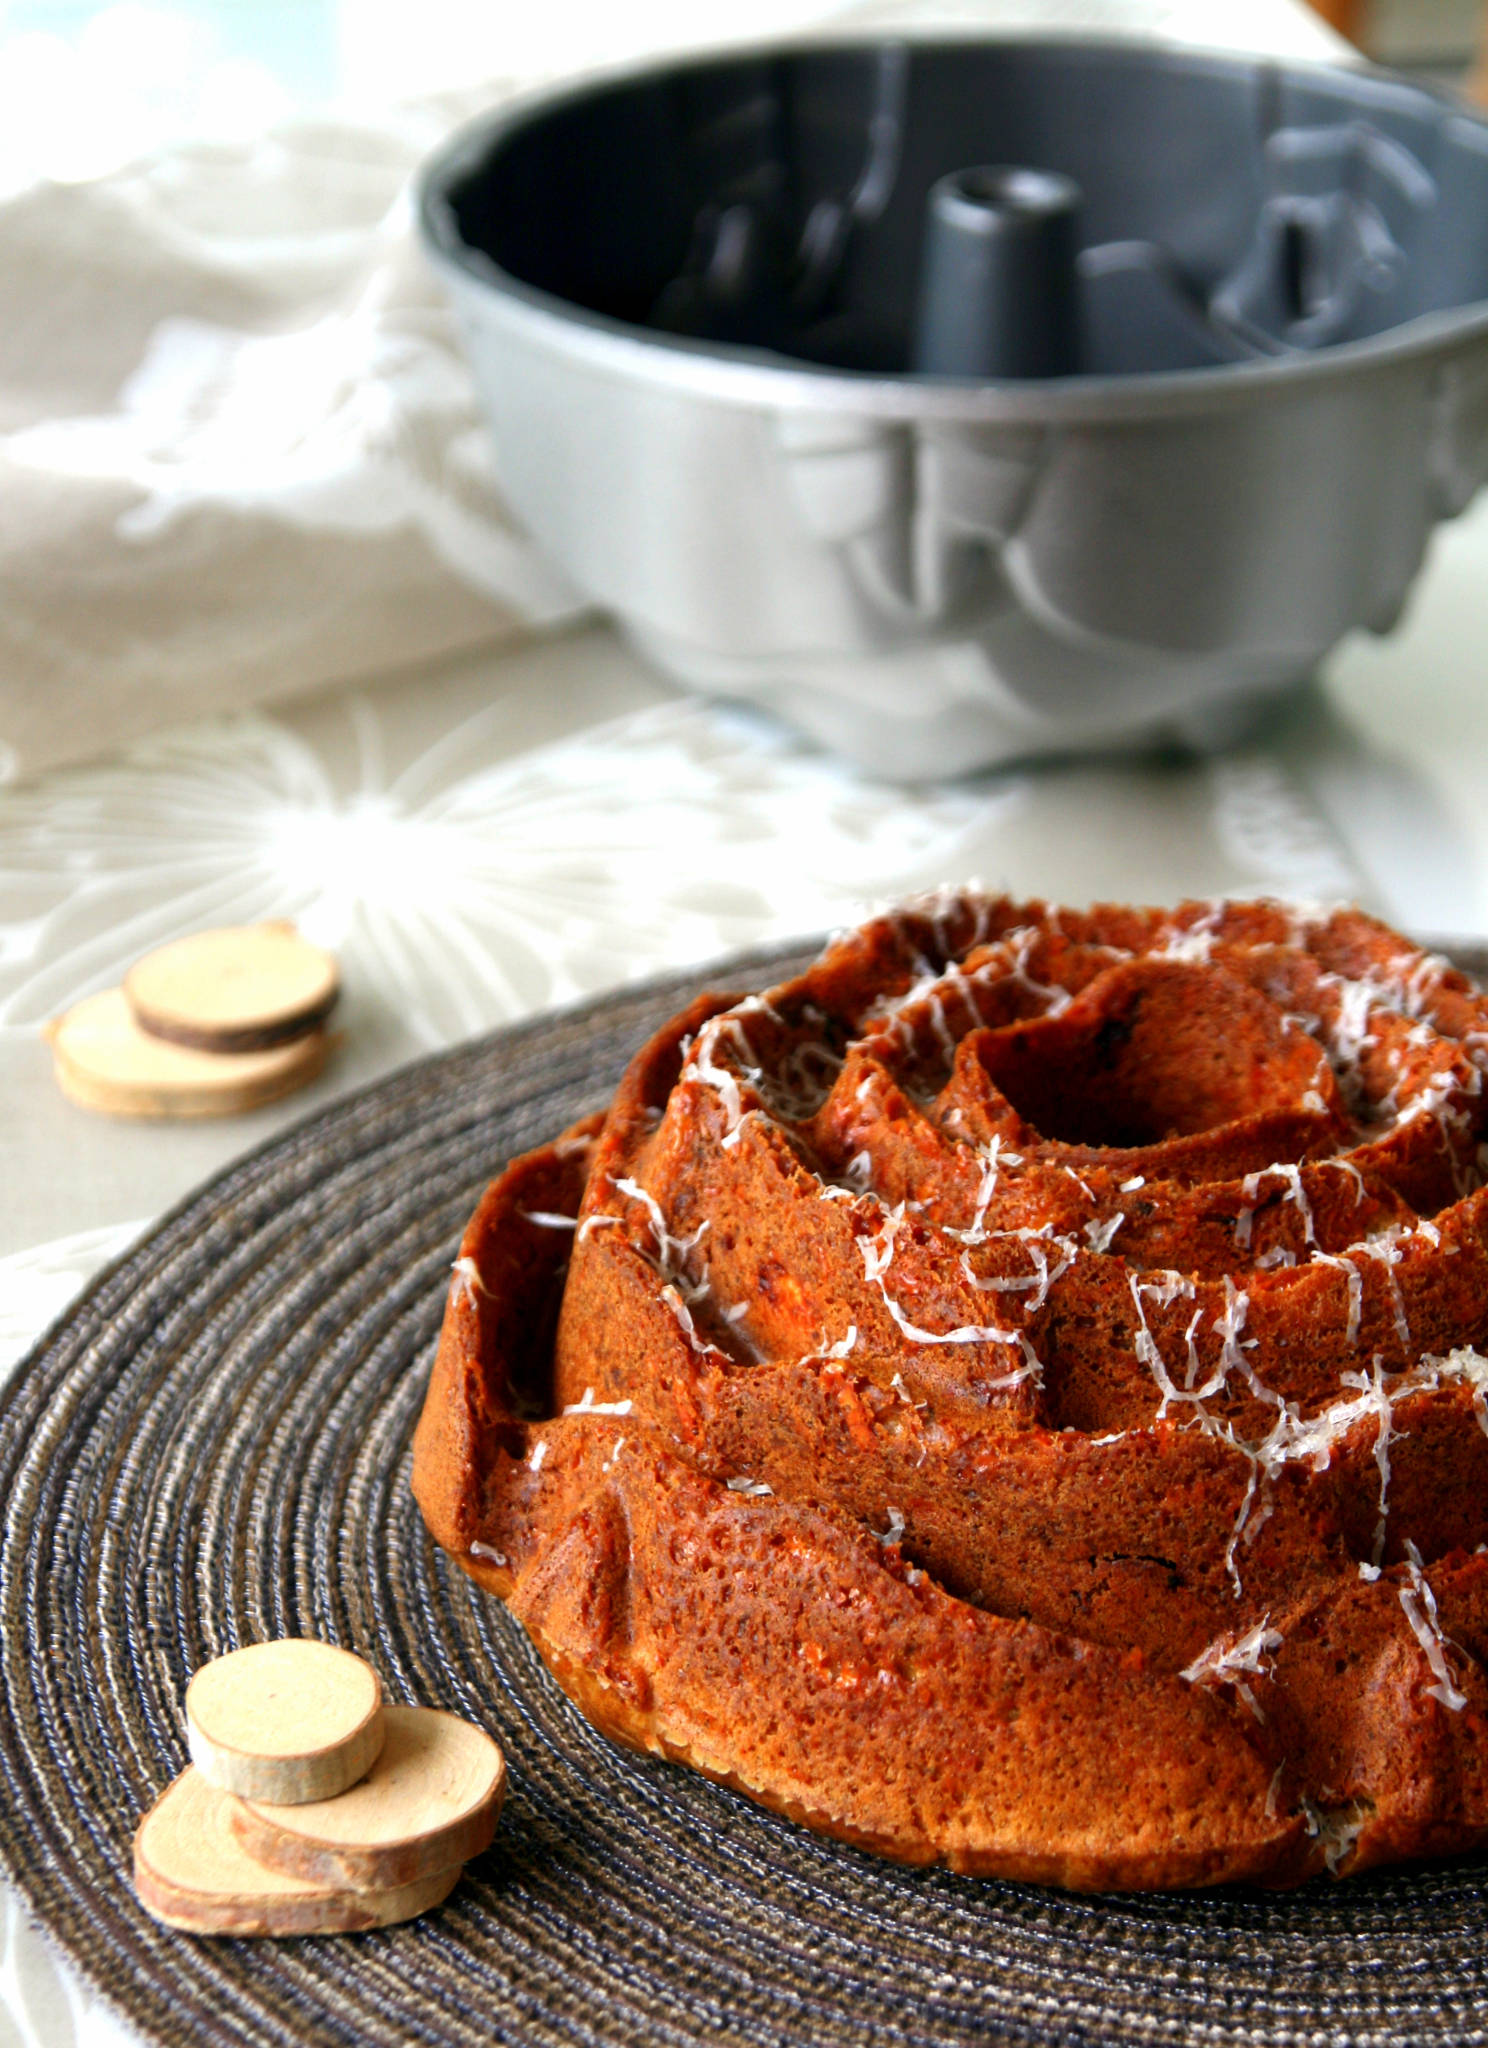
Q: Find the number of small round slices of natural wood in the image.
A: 5